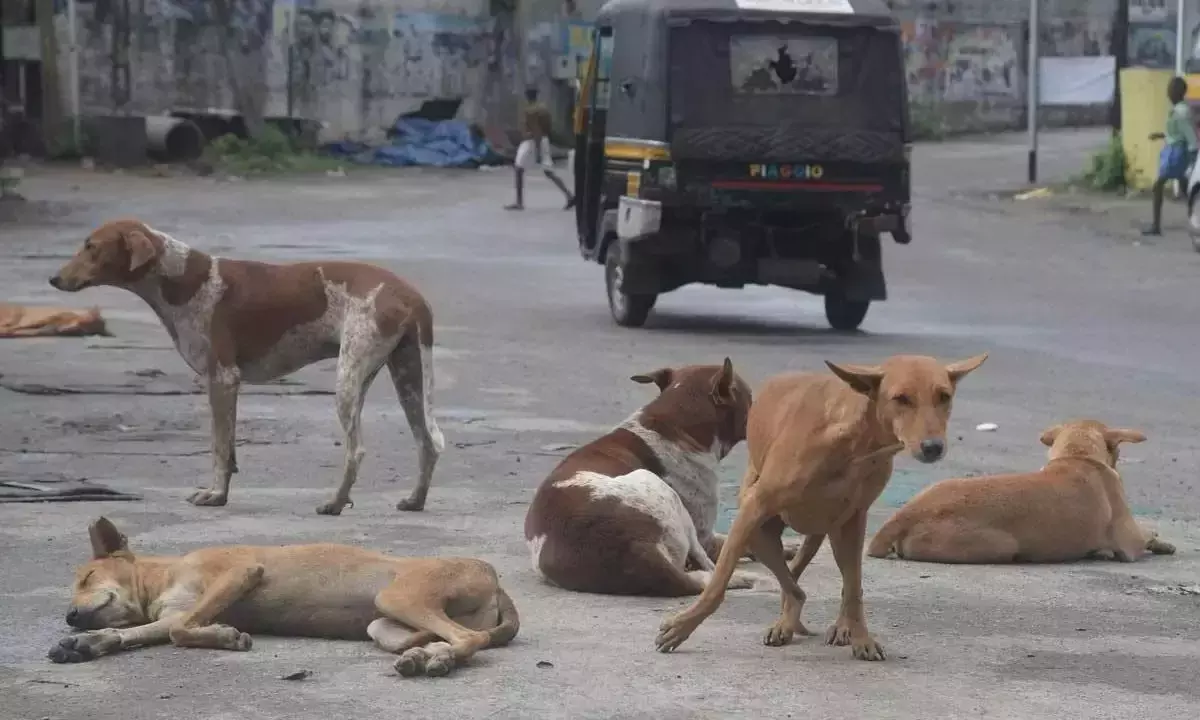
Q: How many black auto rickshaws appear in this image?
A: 1